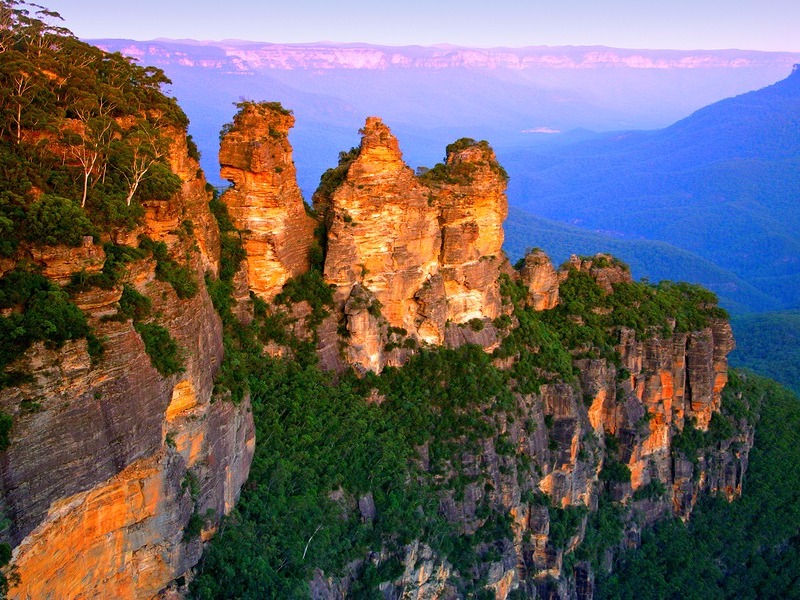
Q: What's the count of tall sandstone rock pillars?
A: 3